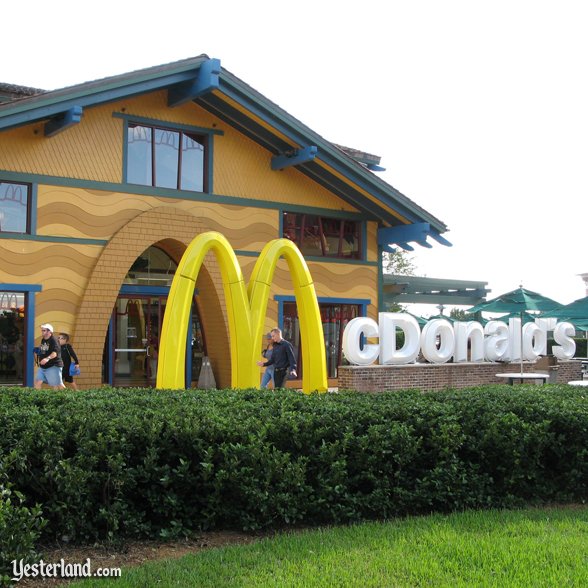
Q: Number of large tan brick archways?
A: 1